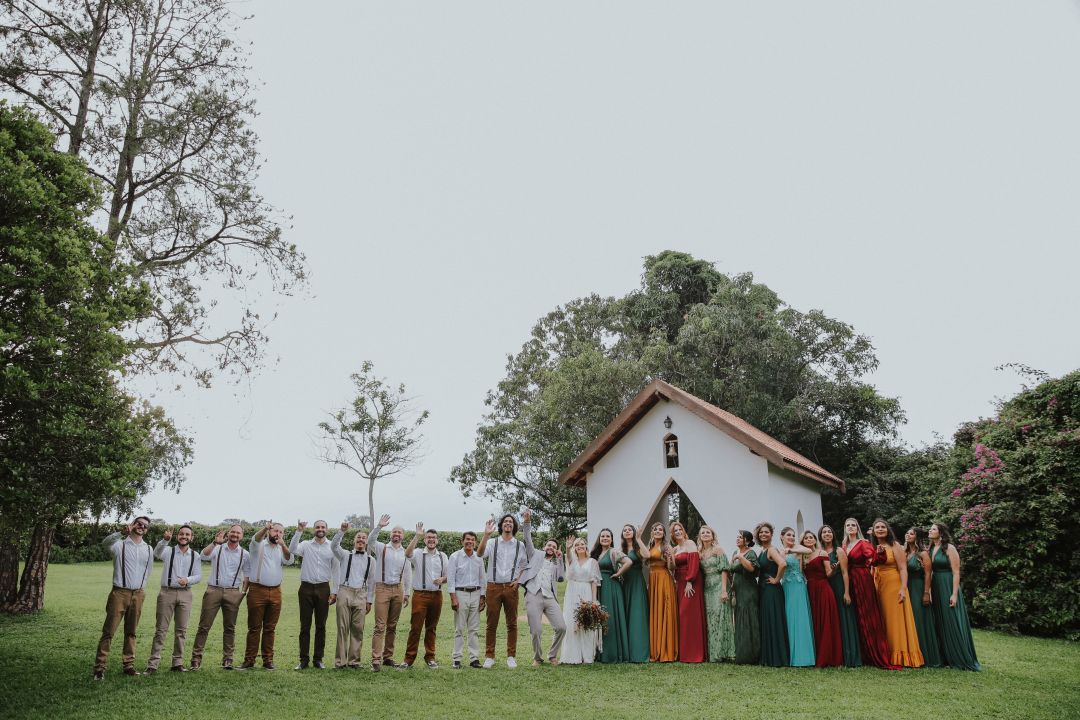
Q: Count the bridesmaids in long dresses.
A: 14